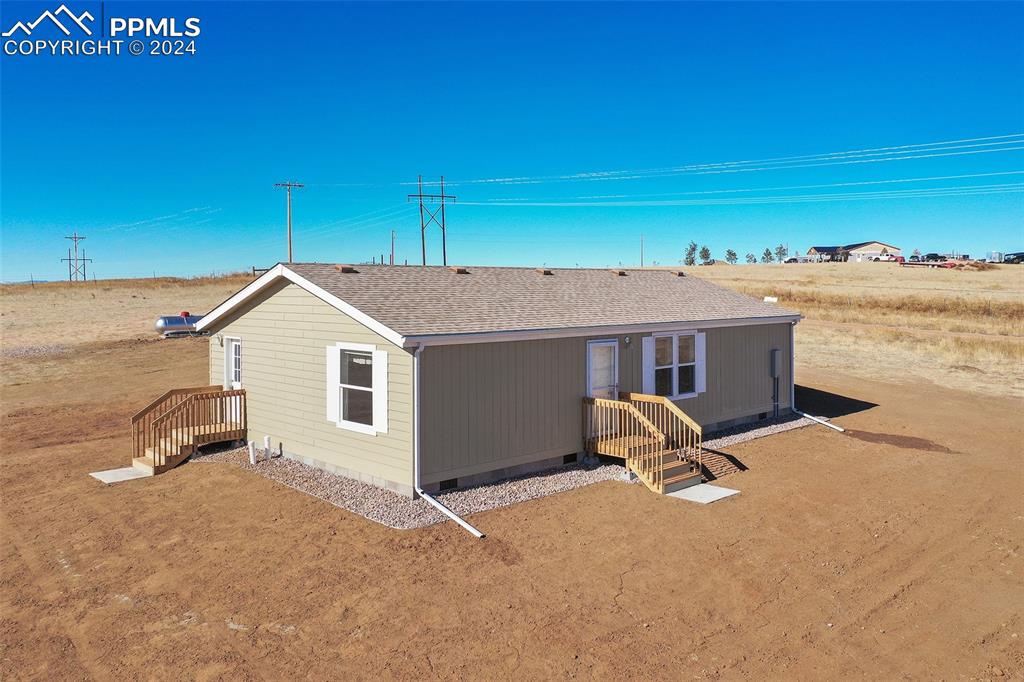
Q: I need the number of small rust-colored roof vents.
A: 5